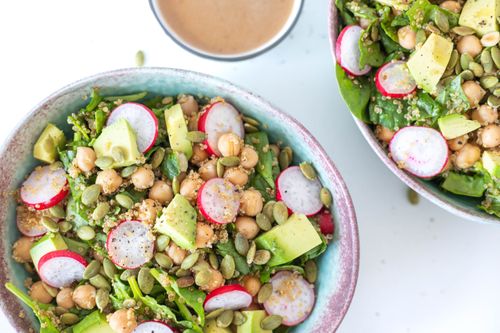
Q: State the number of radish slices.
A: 14